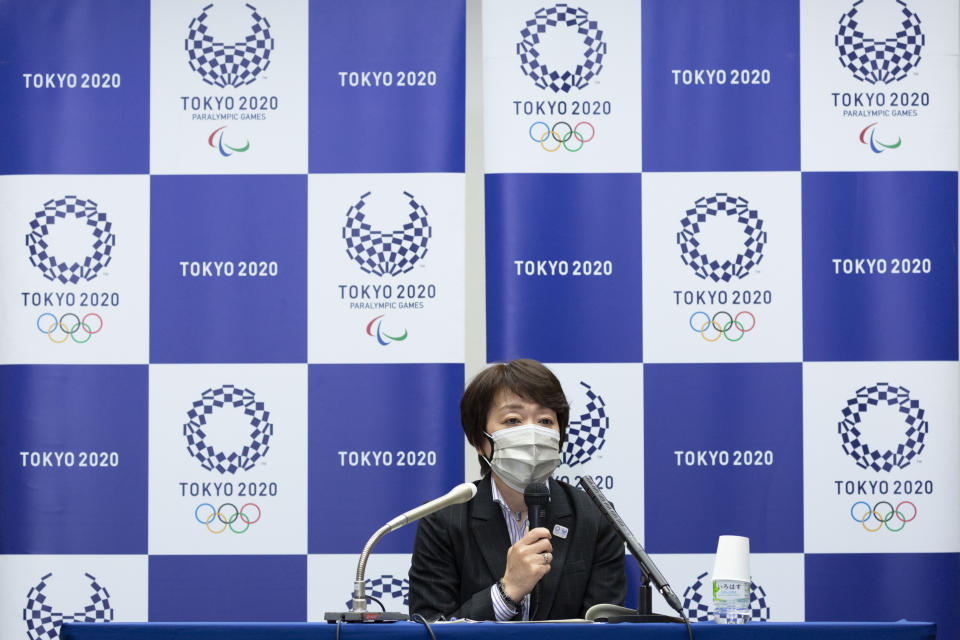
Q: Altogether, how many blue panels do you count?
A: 11